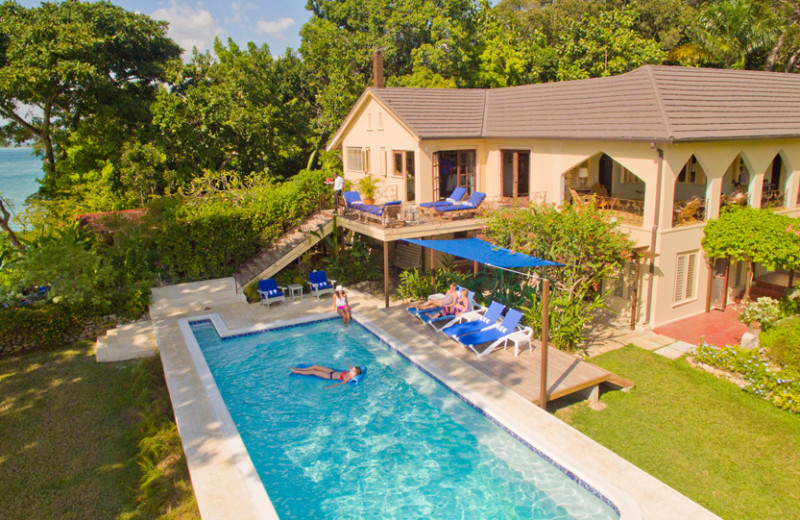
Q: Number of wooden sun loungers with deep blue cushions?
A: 4